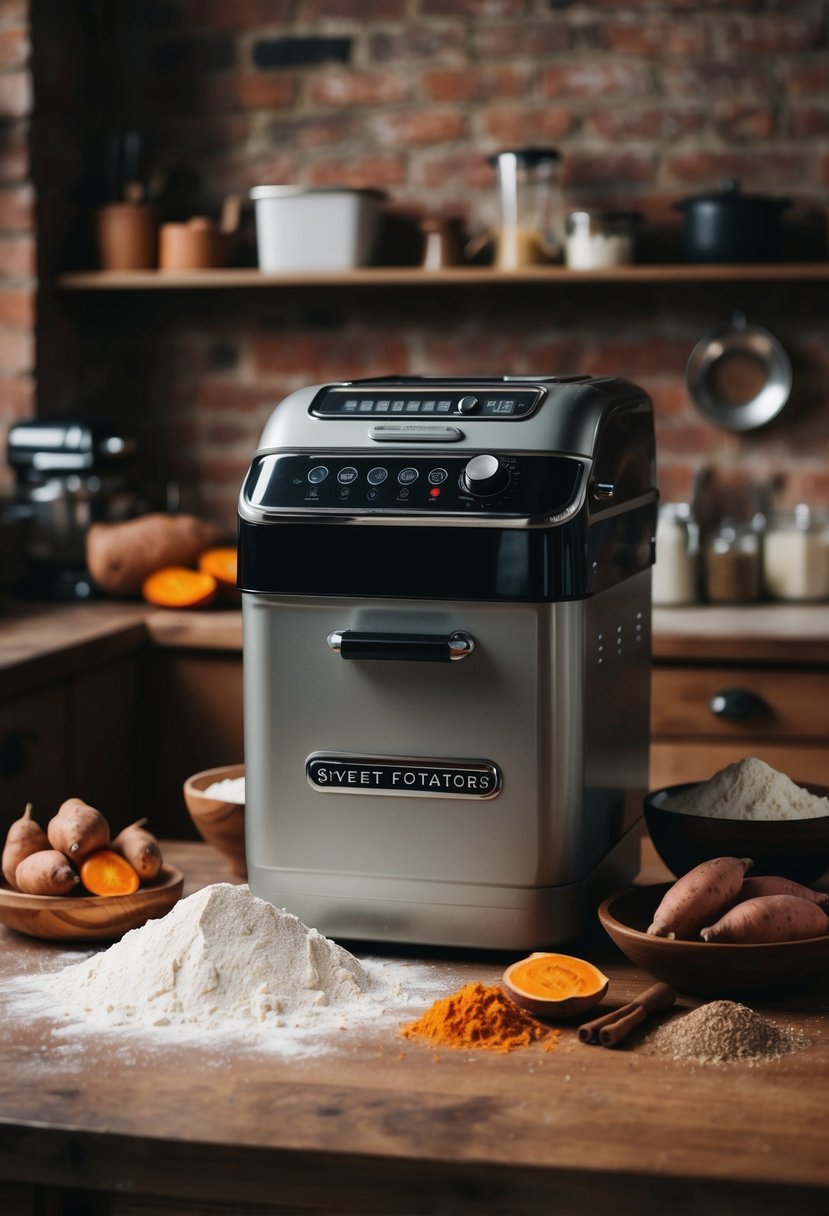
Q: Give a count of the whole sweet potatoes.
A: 8